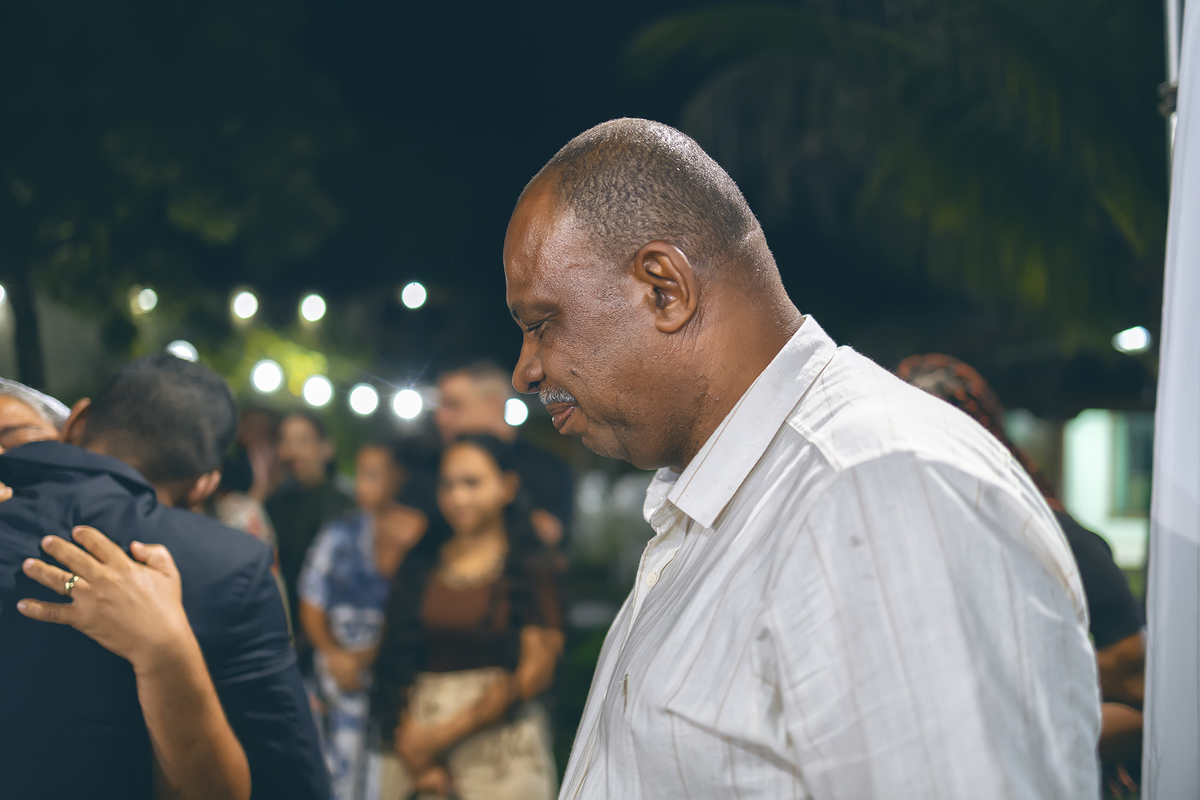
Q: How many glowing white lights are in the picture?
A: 12